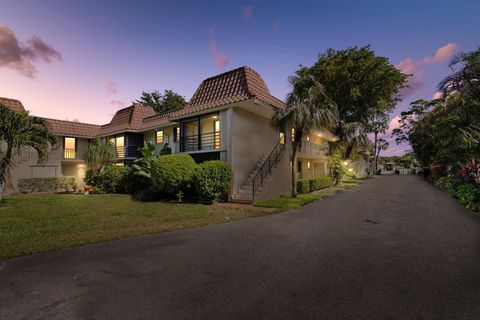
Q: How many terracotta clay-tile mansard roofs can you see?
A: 3